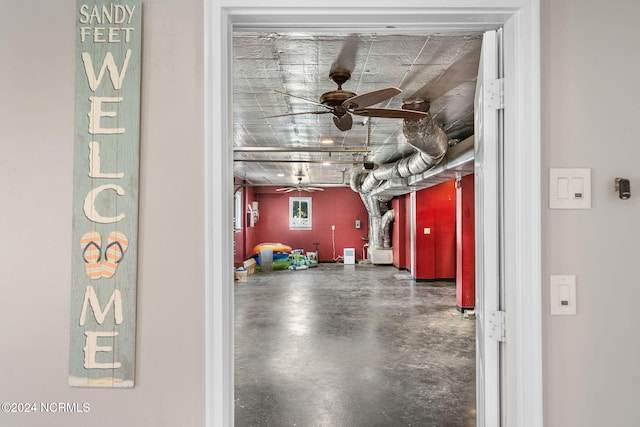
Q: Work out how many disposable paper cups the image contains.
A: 0